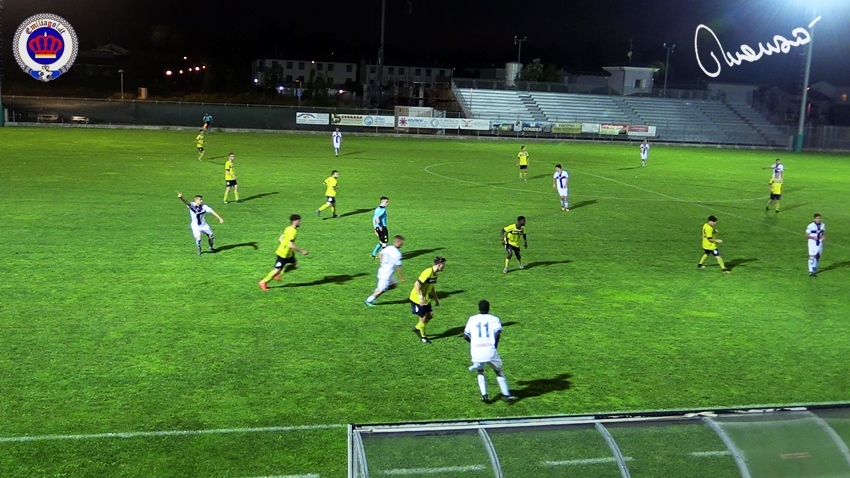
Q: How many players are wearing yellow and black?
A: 9